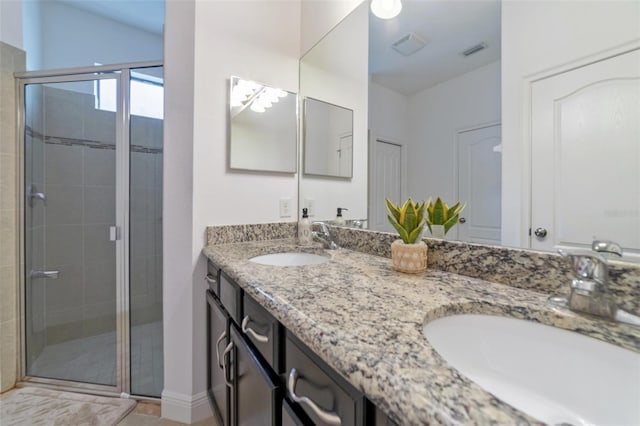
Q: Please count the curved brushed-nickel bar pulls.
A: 5